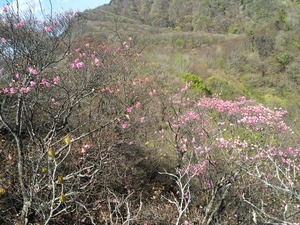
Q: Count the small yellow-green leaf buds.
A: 5